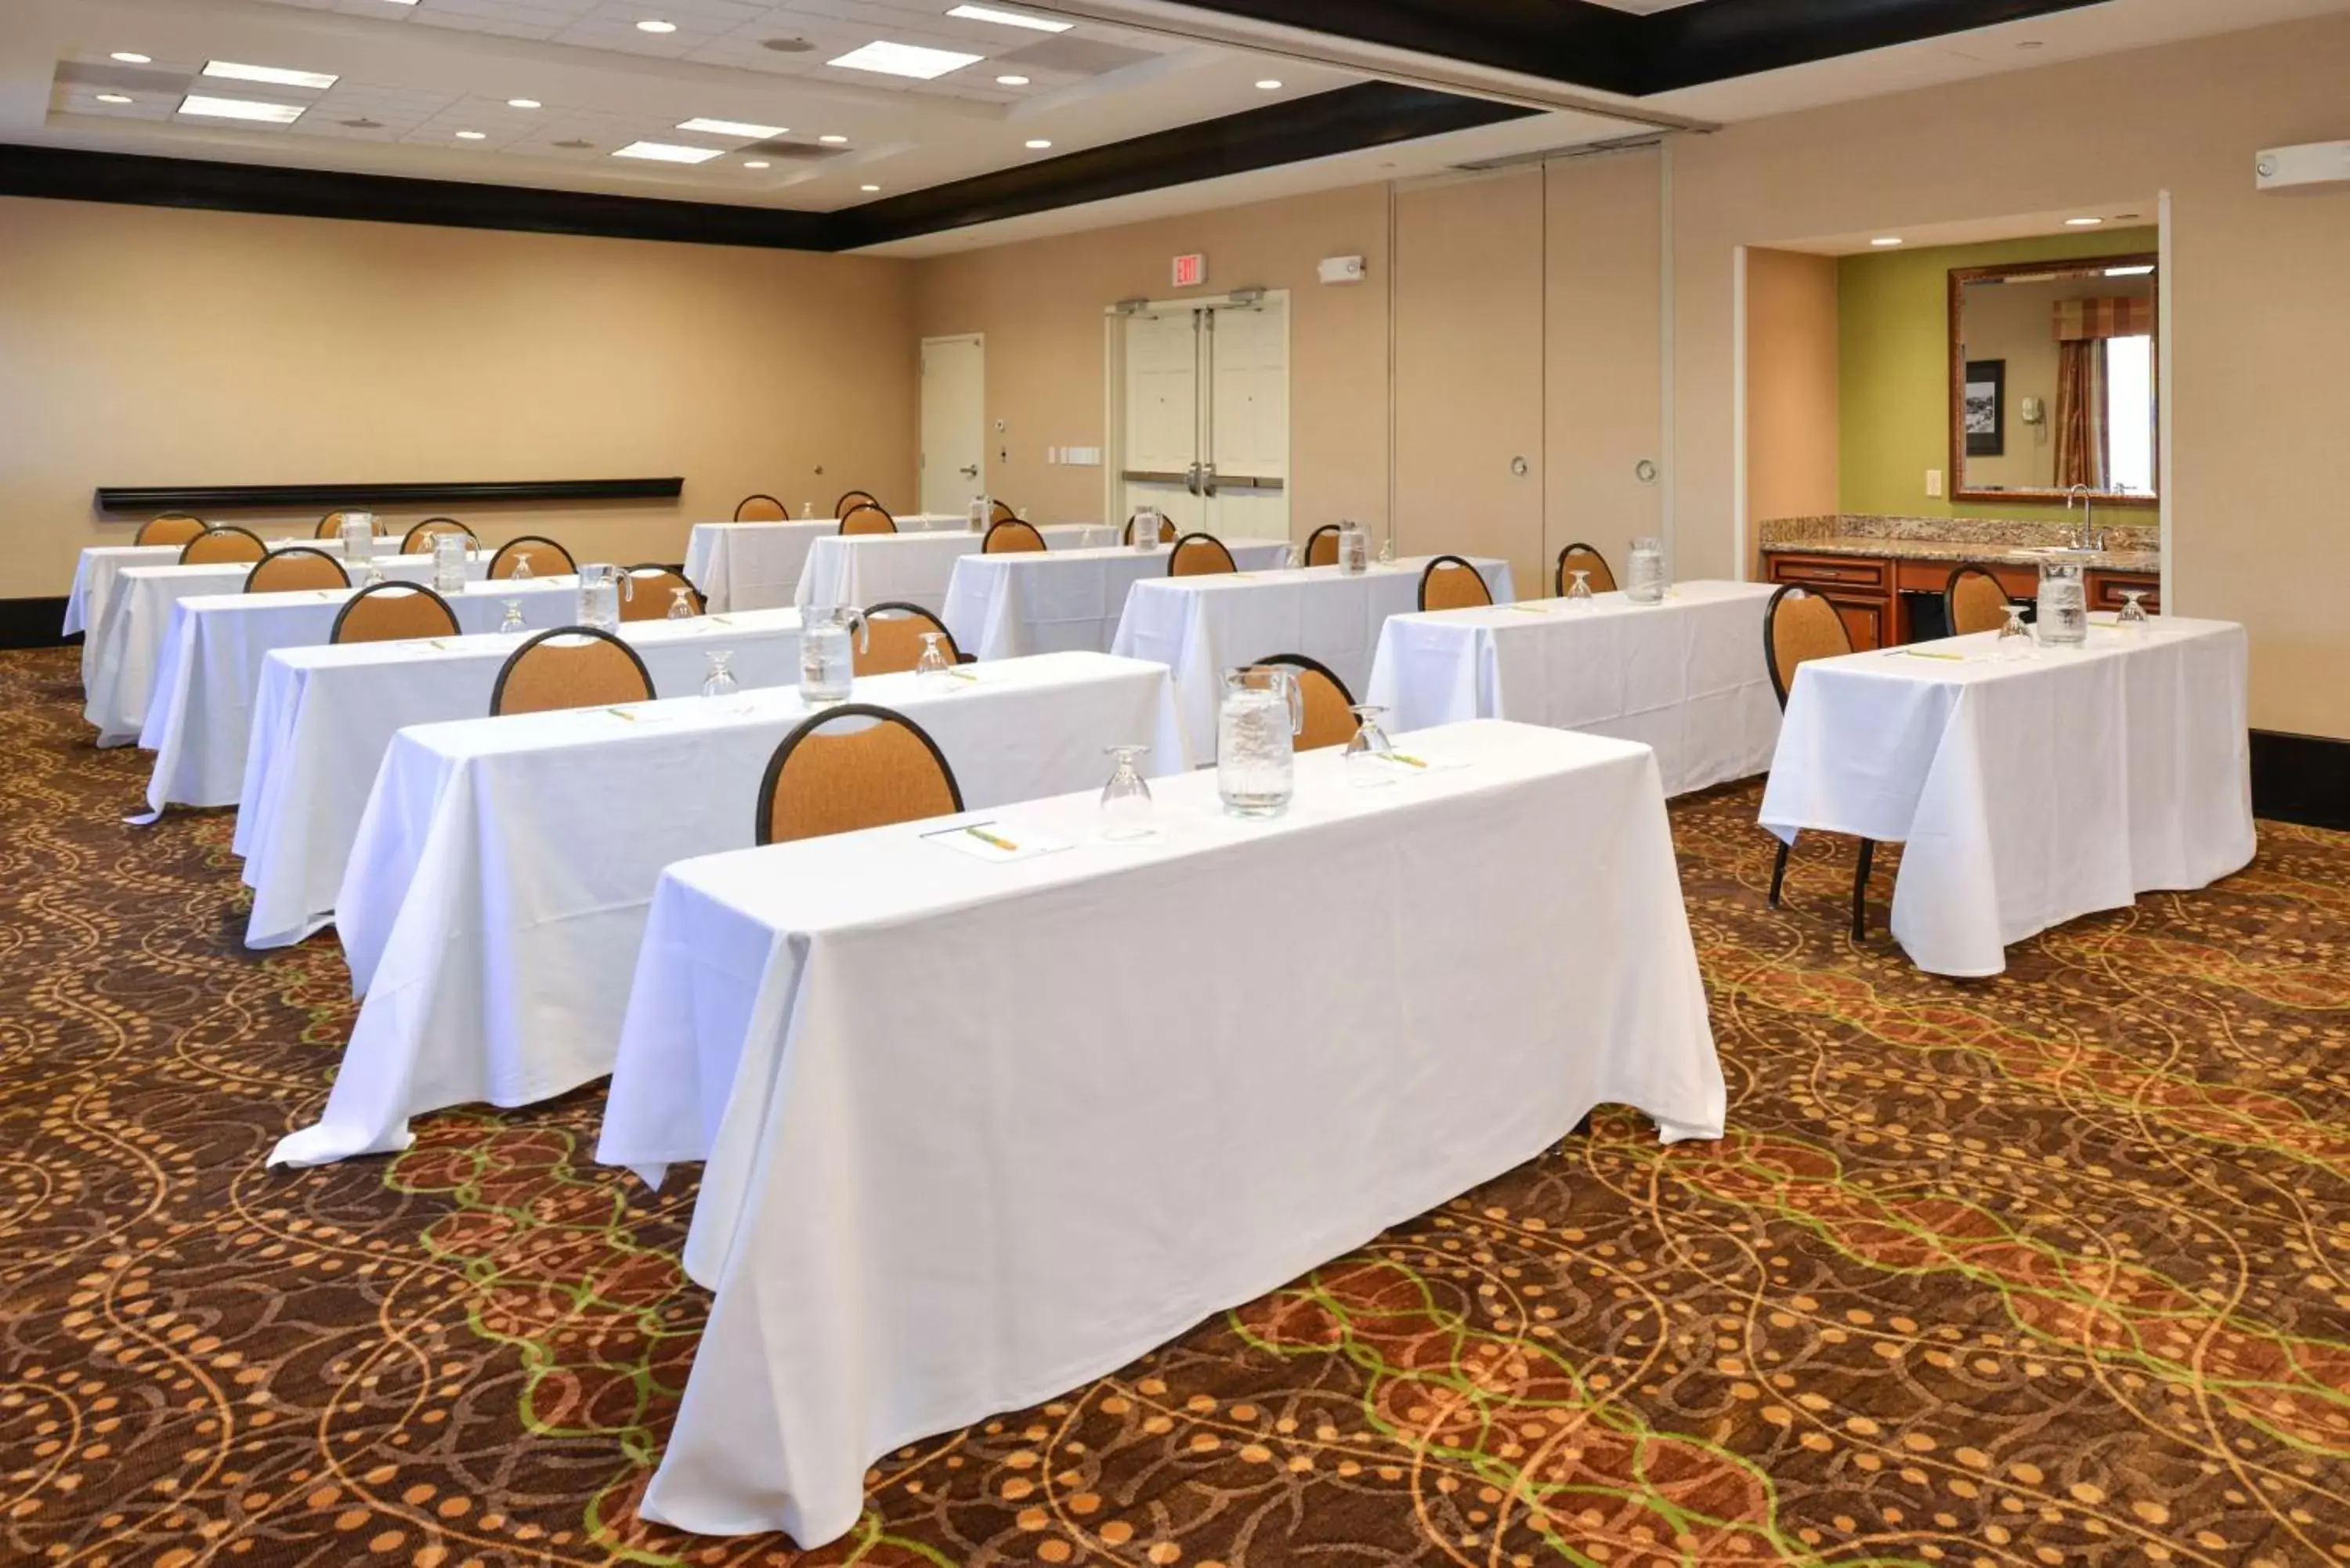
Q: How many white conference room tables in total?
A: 12